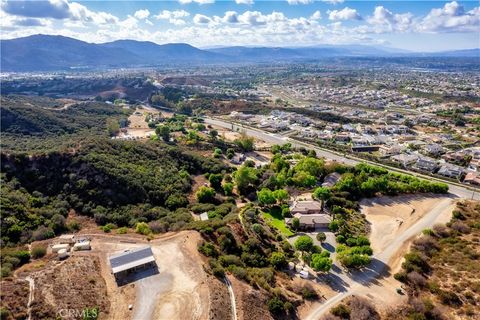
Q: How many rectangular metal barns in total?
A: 1